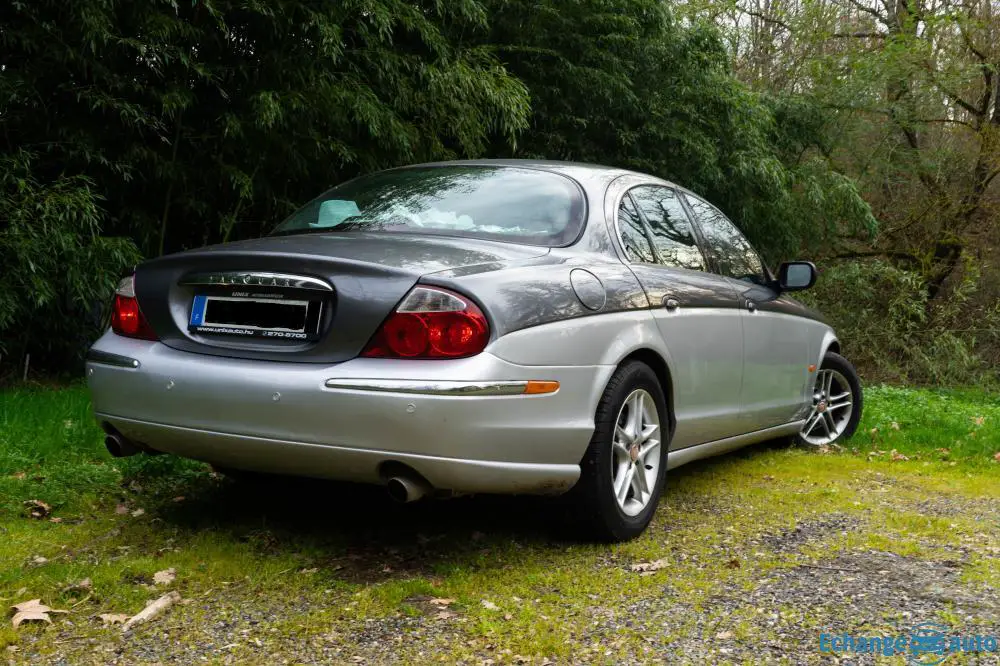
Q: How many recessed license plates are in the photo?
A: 1